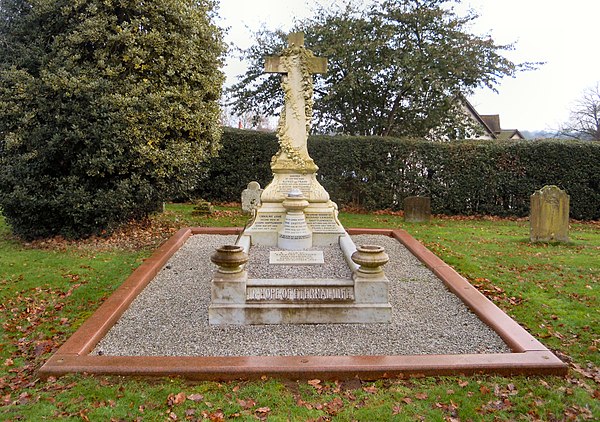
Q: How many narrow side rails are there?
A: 2